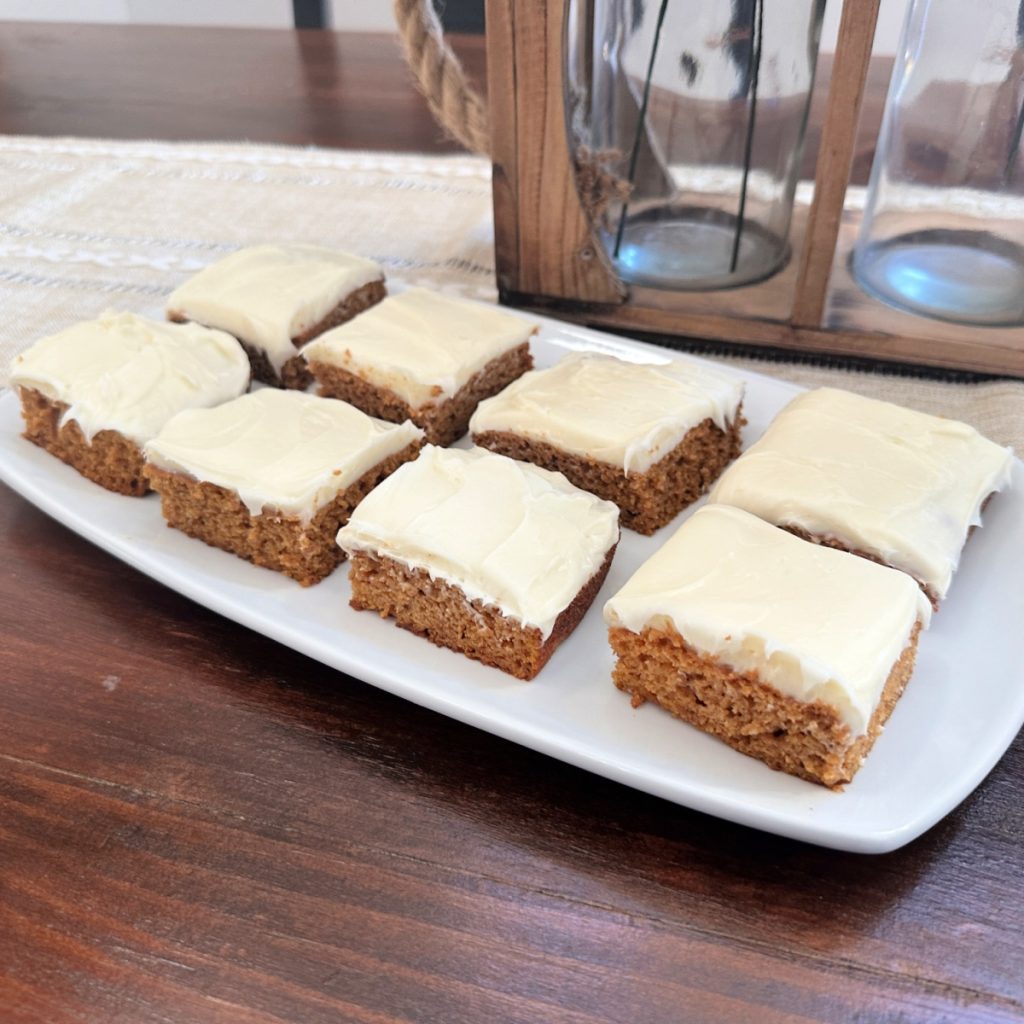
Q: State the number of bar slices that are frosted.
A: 8